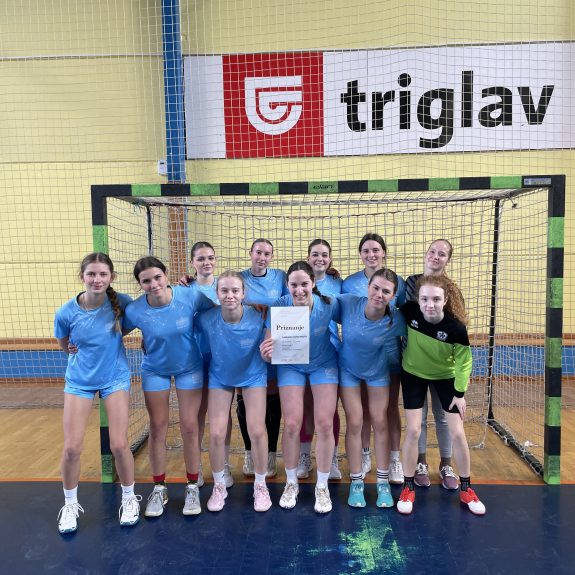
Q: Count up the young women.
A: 11